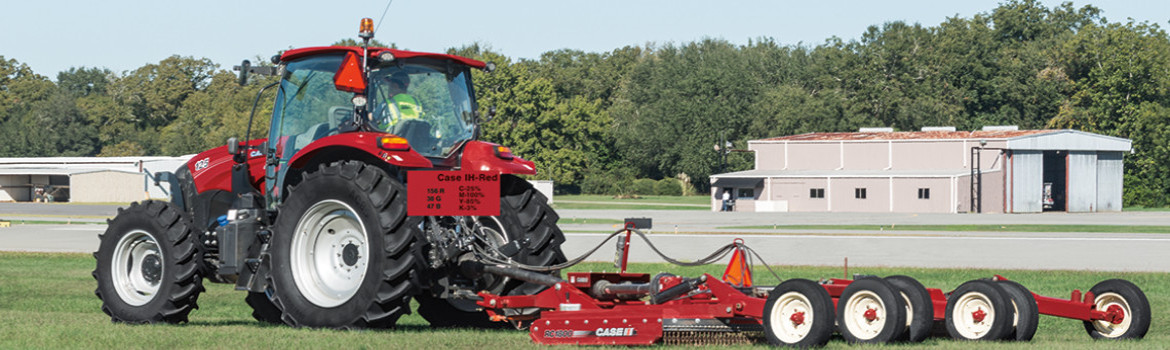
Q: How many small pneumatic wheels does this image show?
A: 6